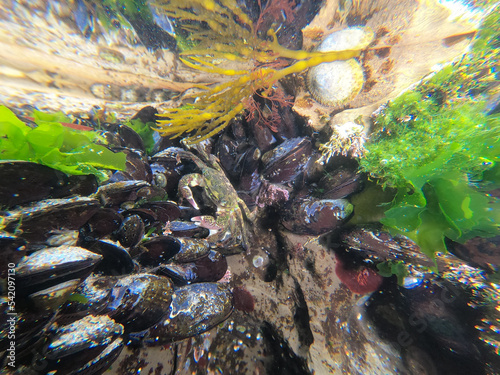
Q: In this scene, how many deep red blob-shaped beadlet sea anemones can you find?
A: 2